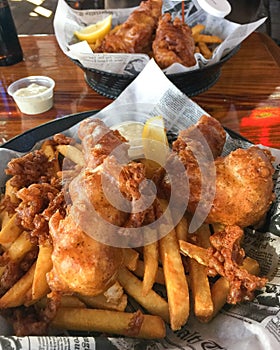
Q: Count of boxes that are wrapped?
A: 2